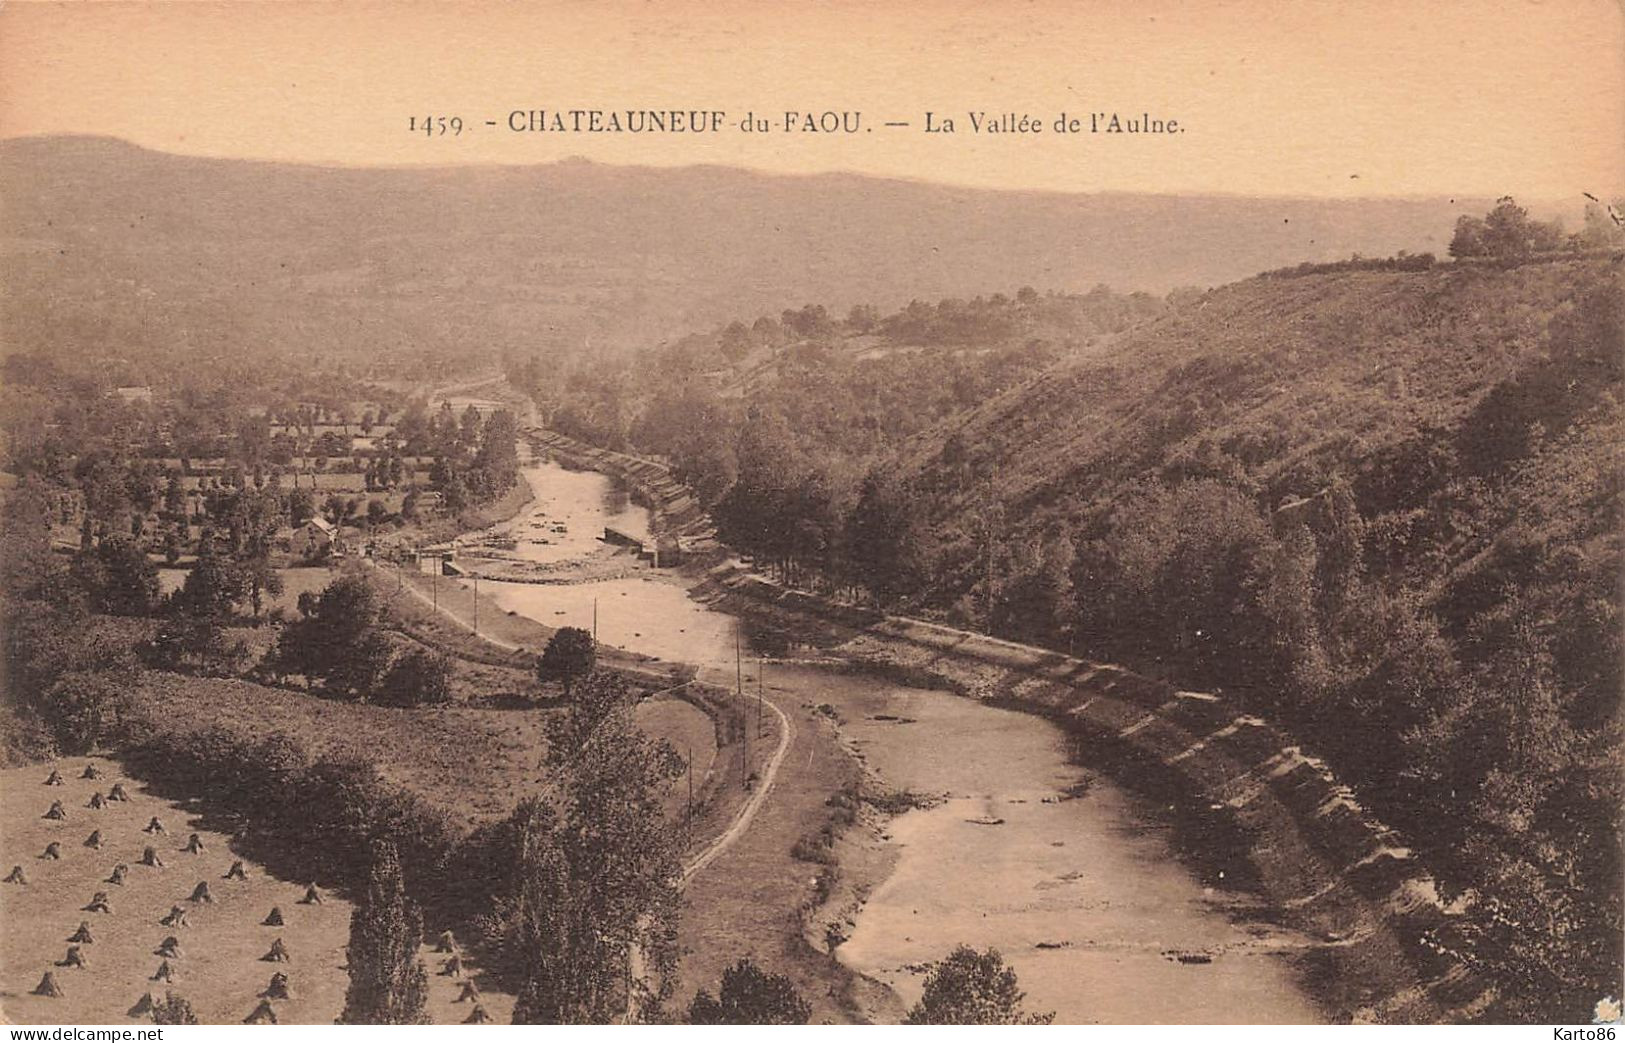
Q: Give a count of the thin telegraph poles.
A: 8